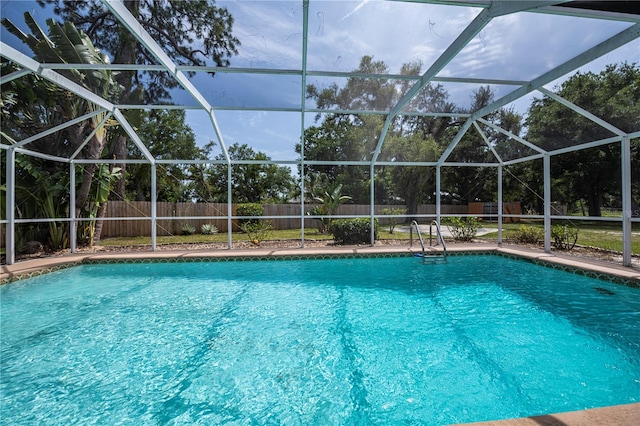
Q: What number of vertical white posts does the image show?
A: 10